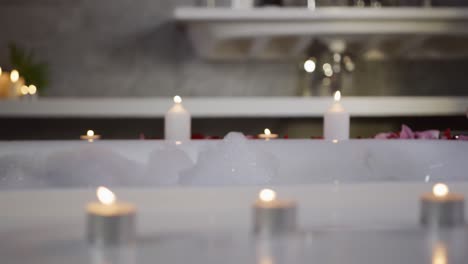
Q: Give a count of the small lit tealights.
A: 5